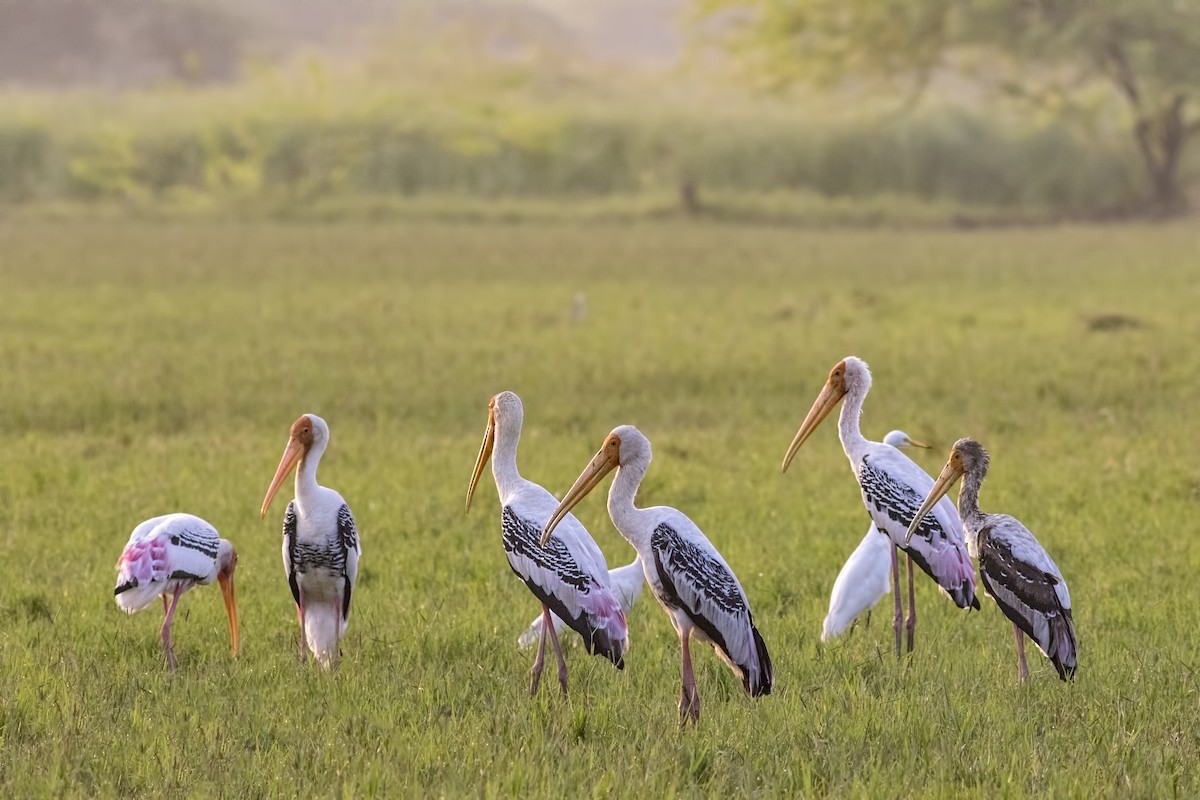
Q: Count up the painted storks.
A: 6